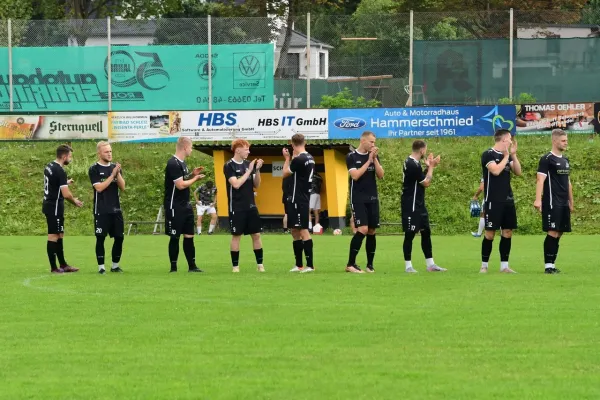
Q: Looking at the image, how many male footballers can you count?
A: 9